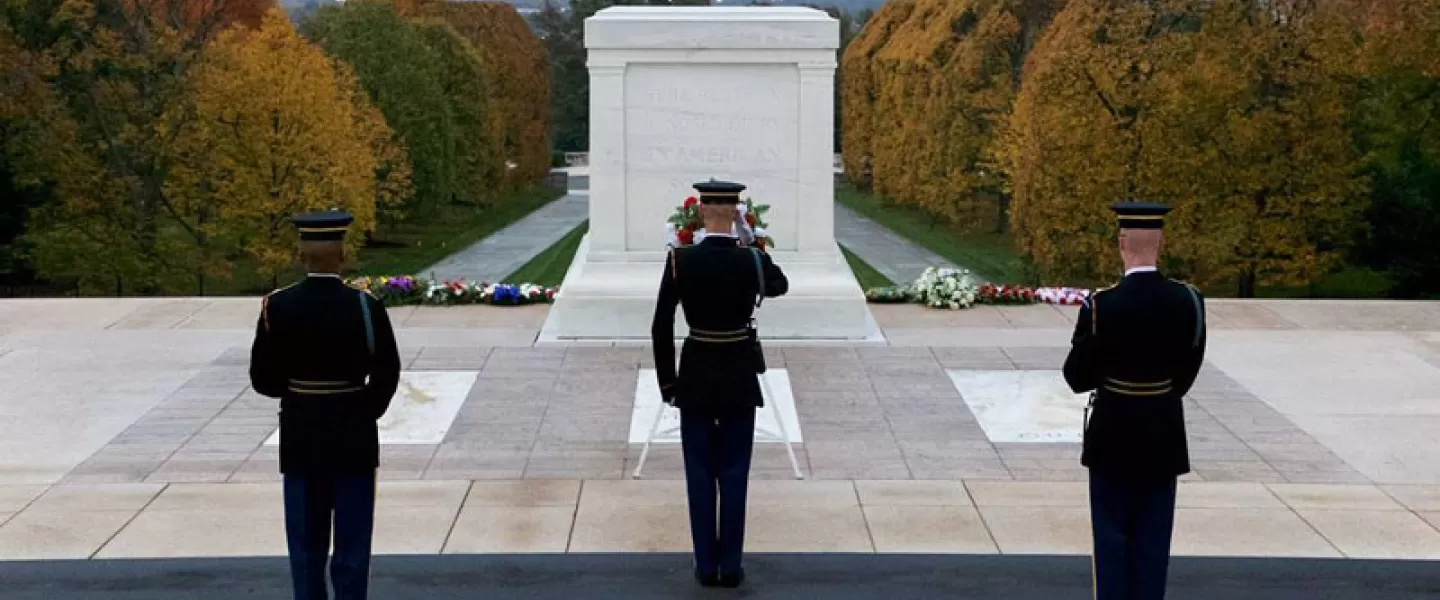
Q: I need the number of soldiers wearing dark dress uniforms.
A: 3